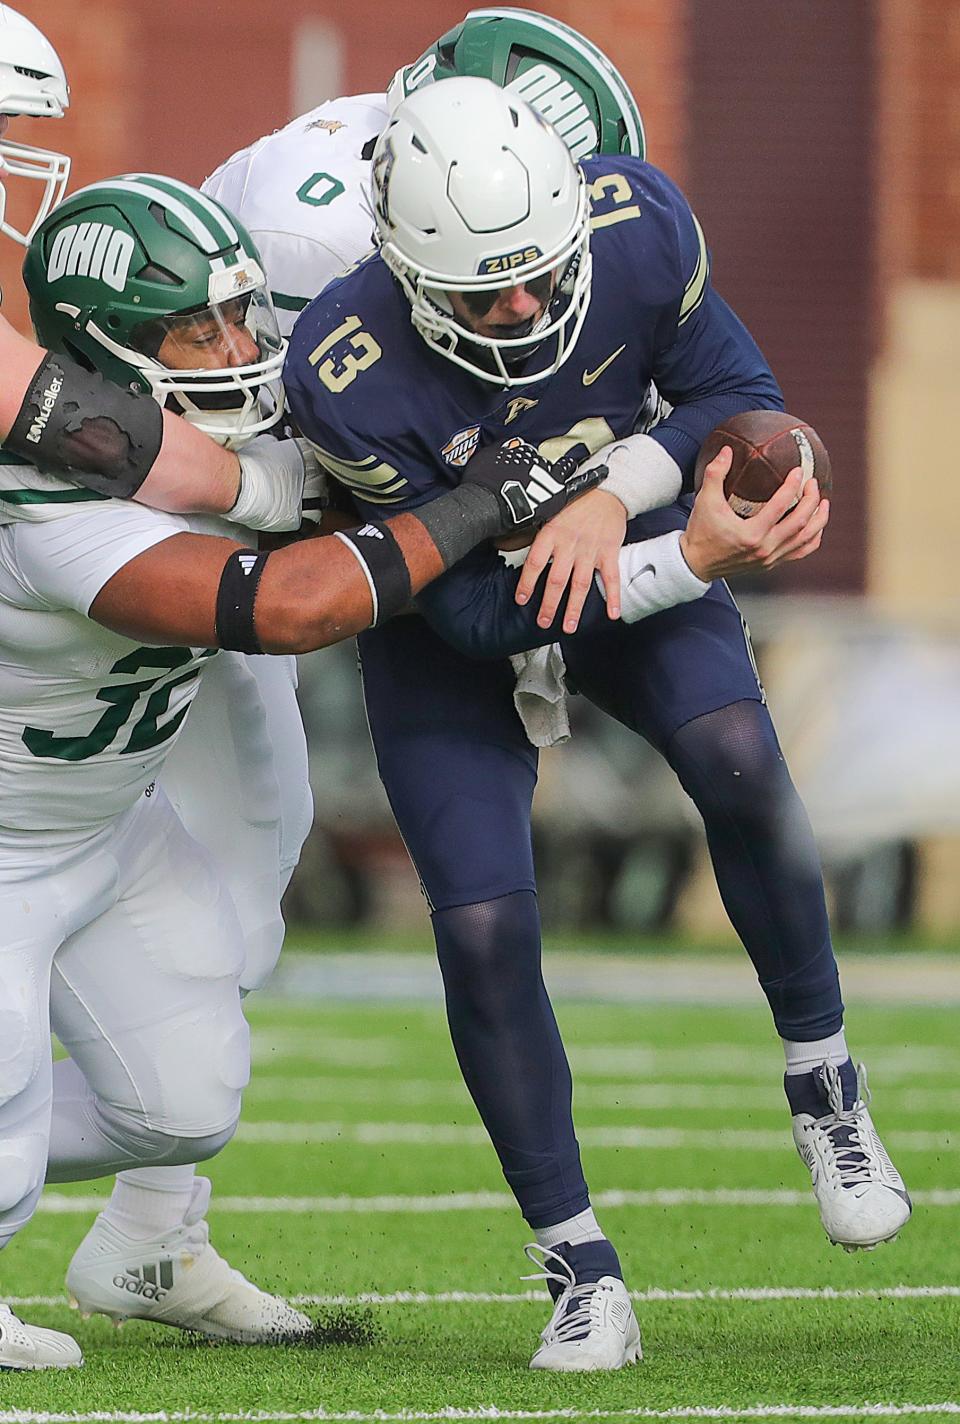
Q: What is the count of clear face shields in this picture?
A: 1